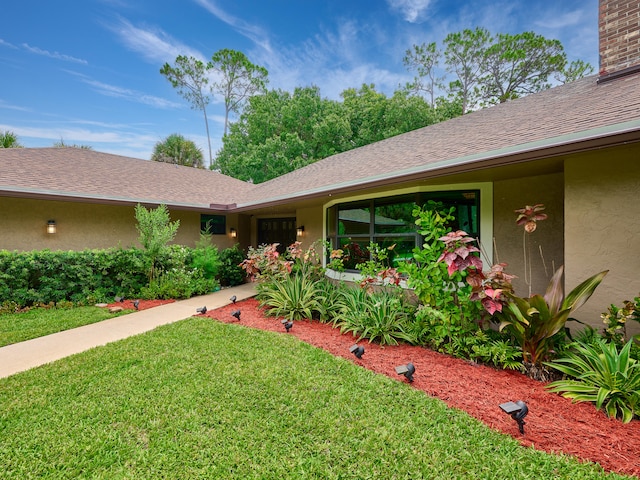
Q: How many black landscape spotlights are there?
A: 9